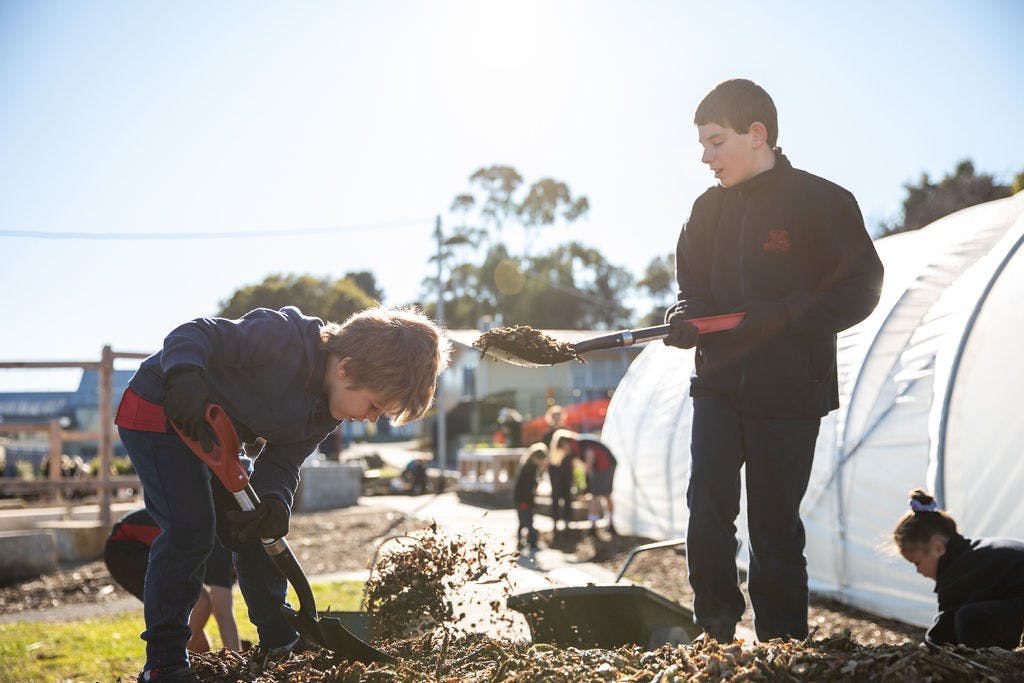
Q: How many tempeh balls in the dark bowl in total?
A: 0